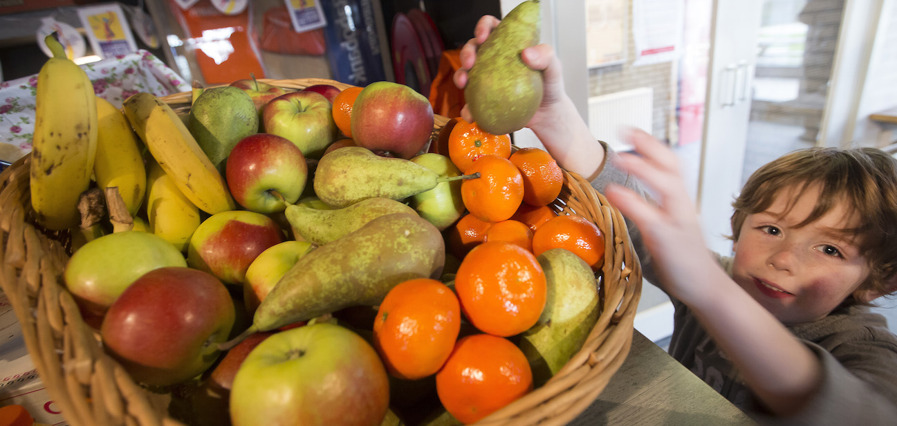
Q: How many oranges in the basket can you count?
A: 11